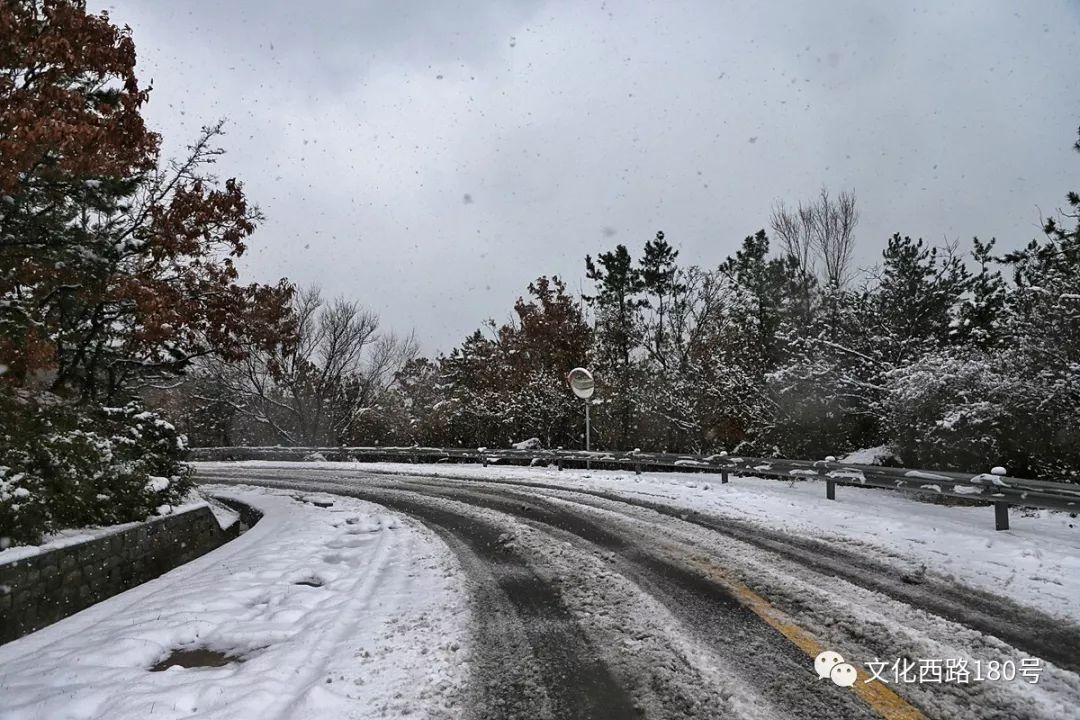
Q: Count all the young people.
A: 0